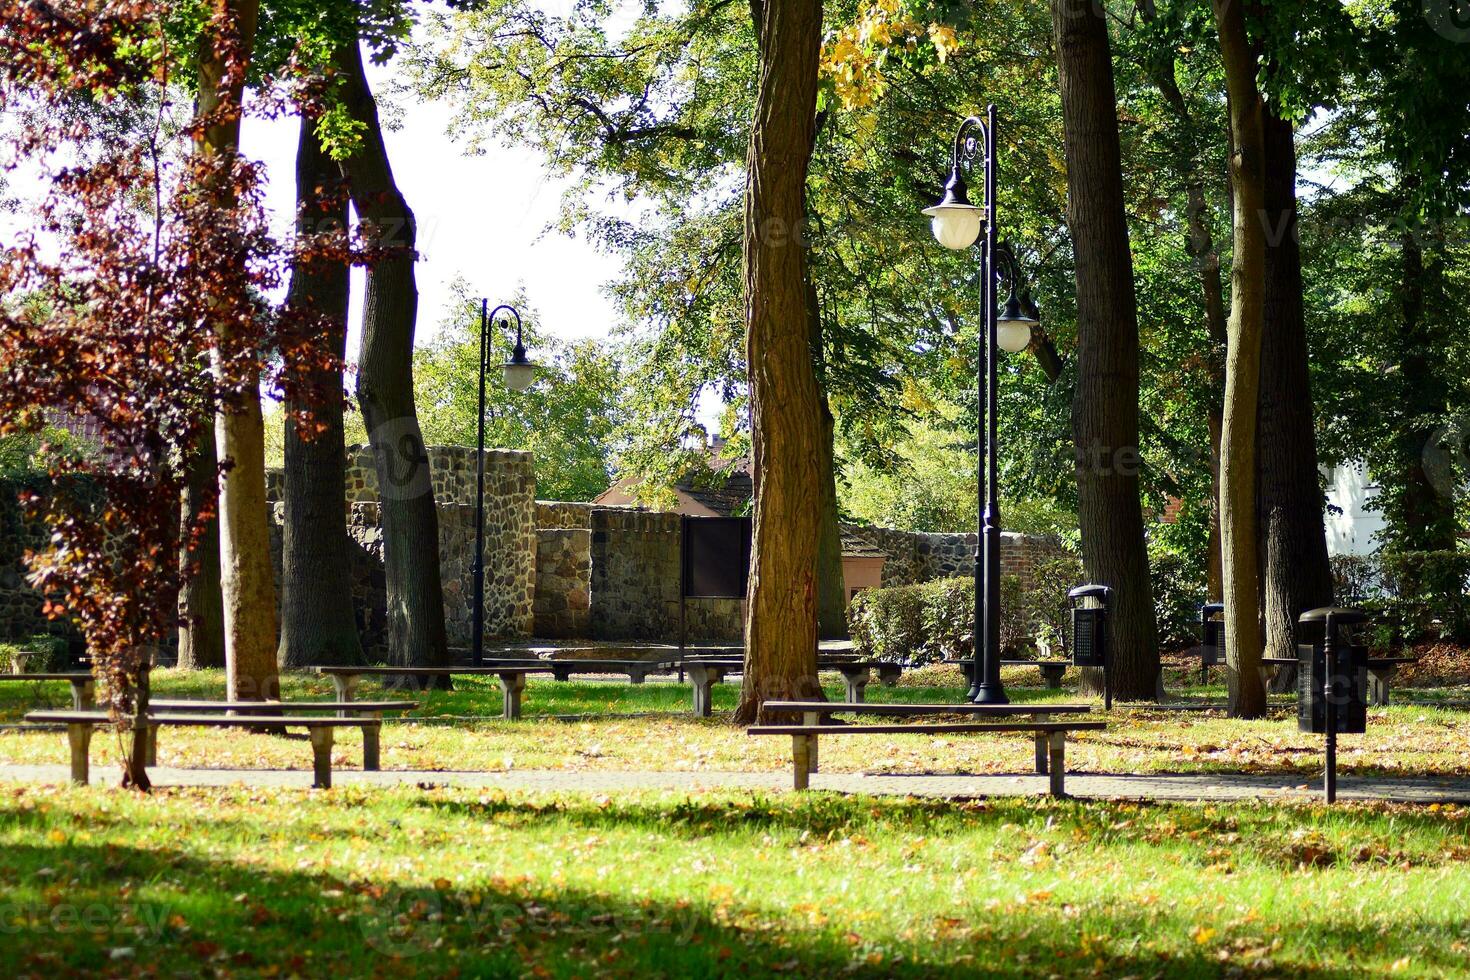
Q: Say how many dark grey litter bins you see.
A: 3